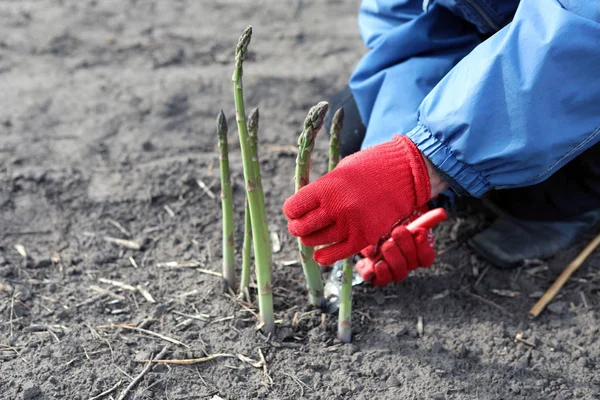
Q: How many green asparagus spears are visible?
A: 5